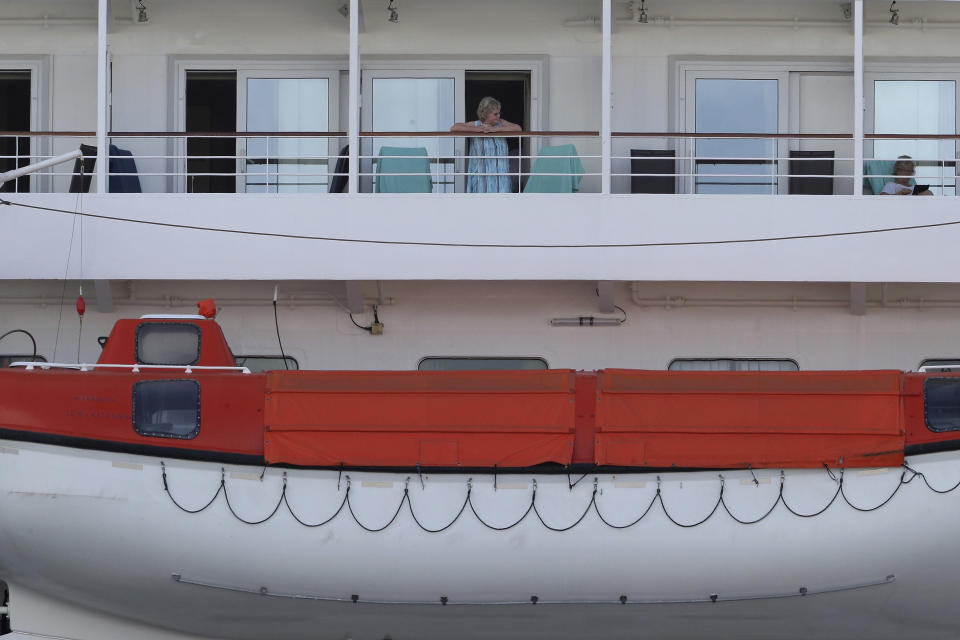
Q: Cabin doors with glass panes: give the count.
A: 4